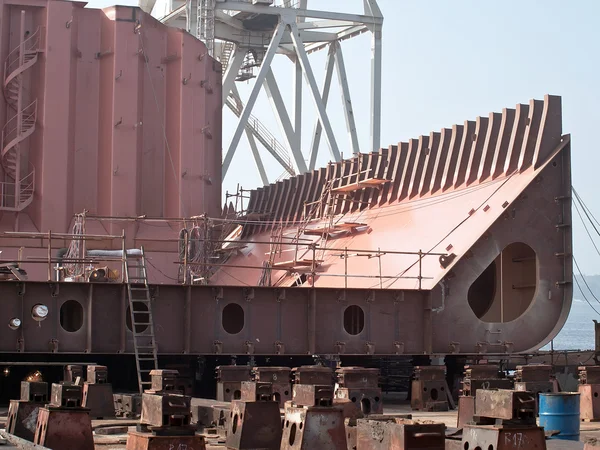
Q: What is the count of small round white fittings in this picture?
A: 2